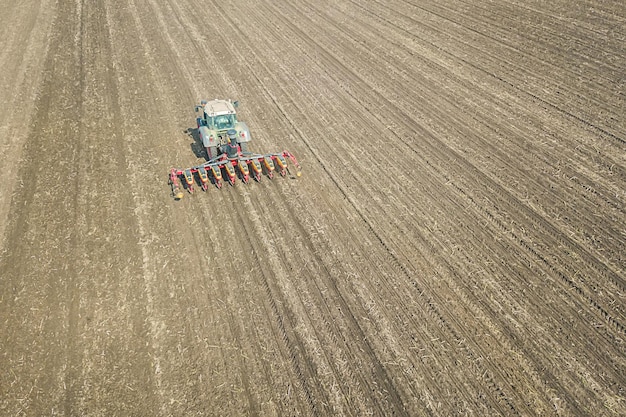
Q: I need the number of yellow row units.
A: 8